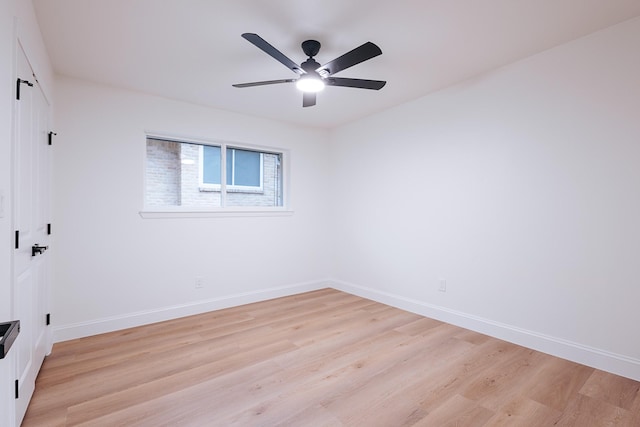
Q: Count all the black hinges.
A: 6